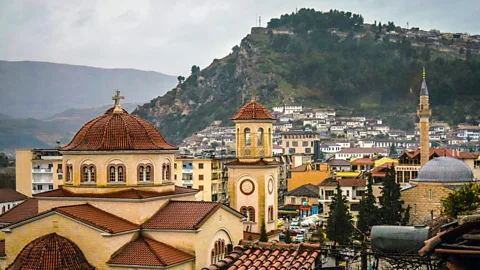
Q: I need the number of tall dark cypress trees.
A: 3